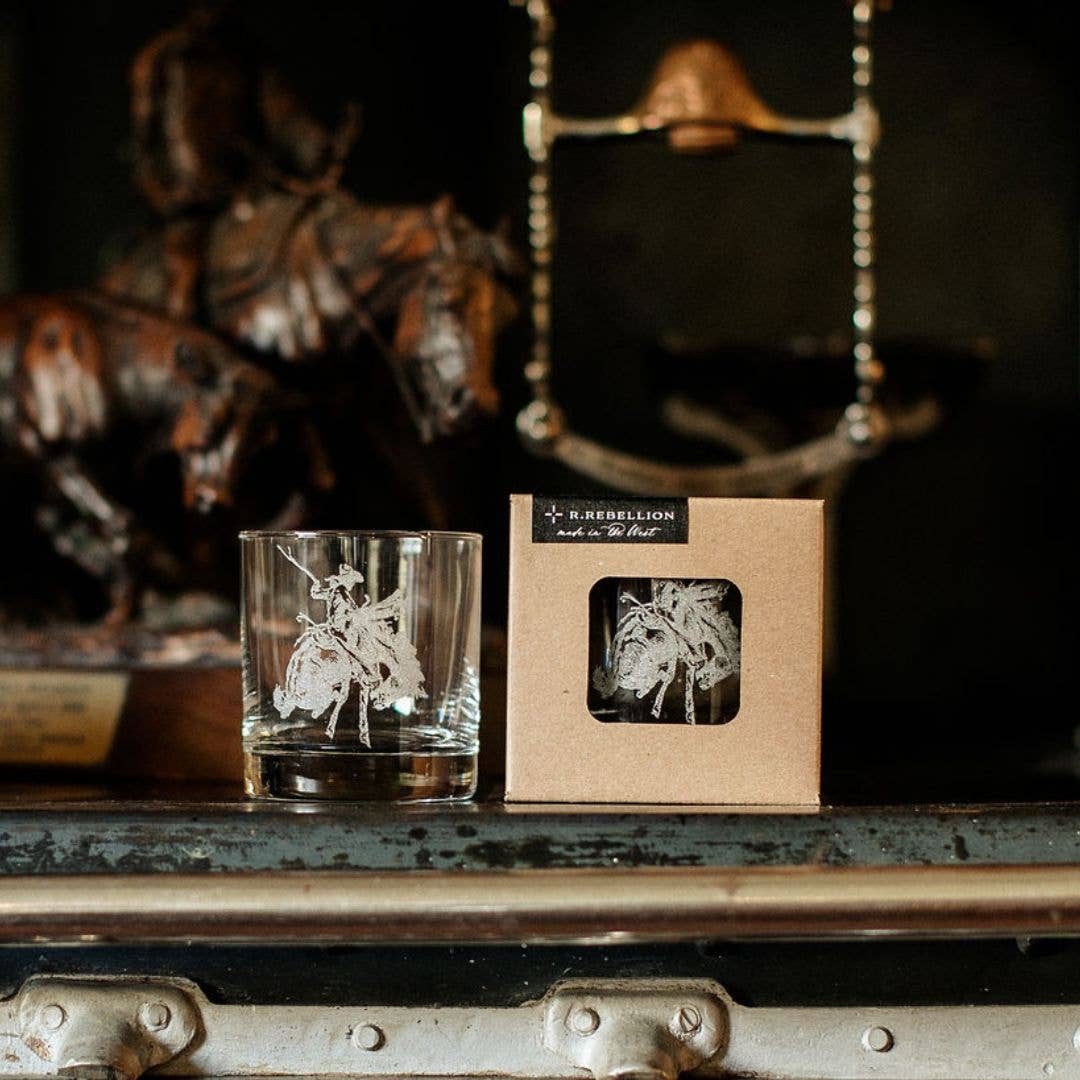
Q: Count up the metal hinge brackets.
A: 2